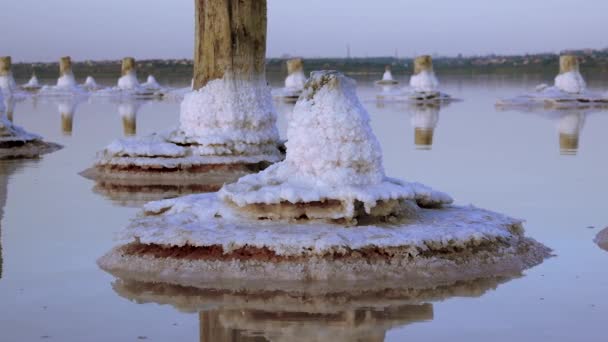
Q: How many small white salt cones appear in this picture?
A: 4